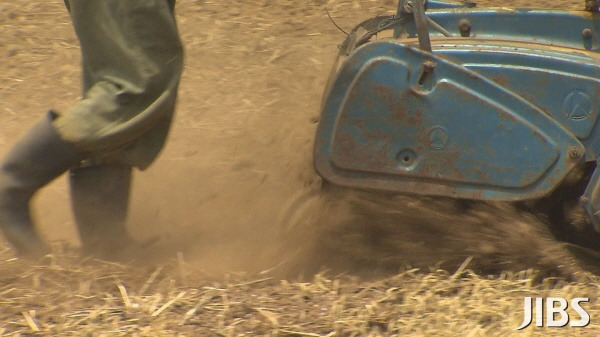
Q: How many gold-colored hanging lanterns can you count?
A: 0